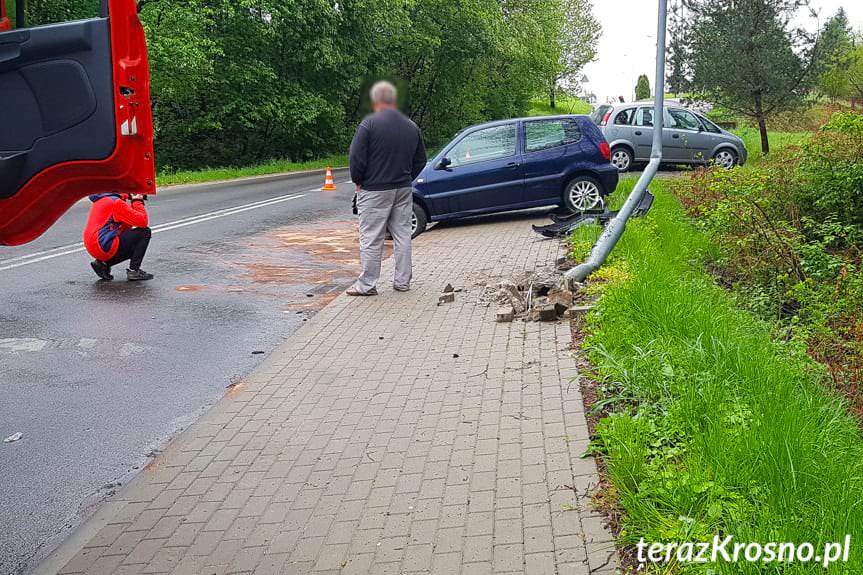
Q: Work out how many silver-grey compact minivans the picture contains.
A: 1